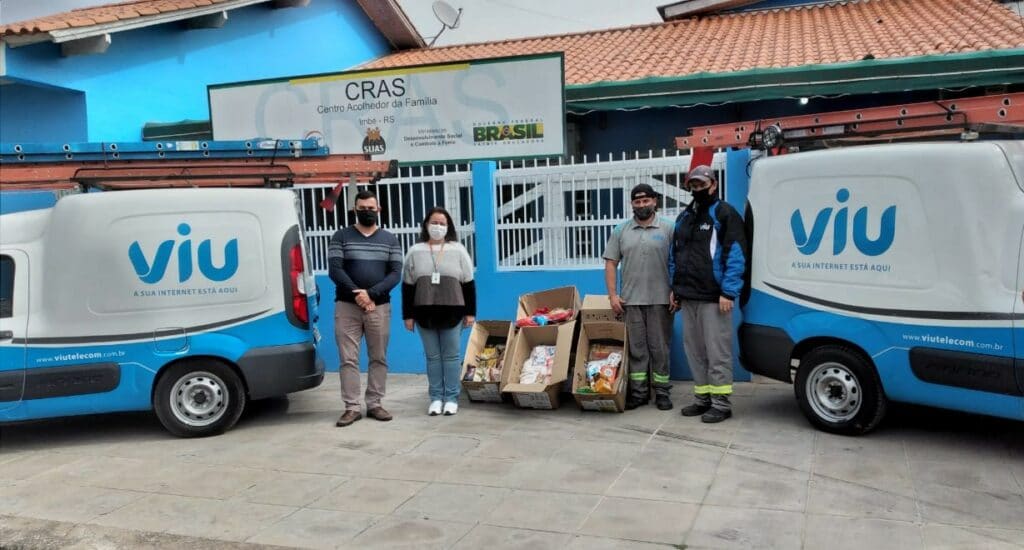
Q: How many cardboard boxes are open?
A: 4